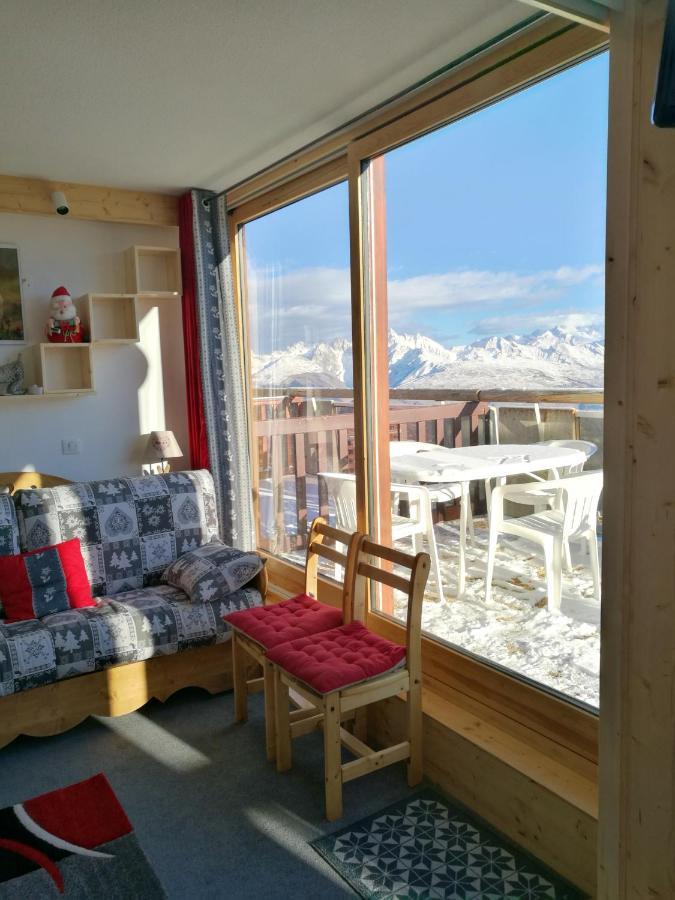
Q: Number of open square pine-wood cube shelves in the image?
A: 3